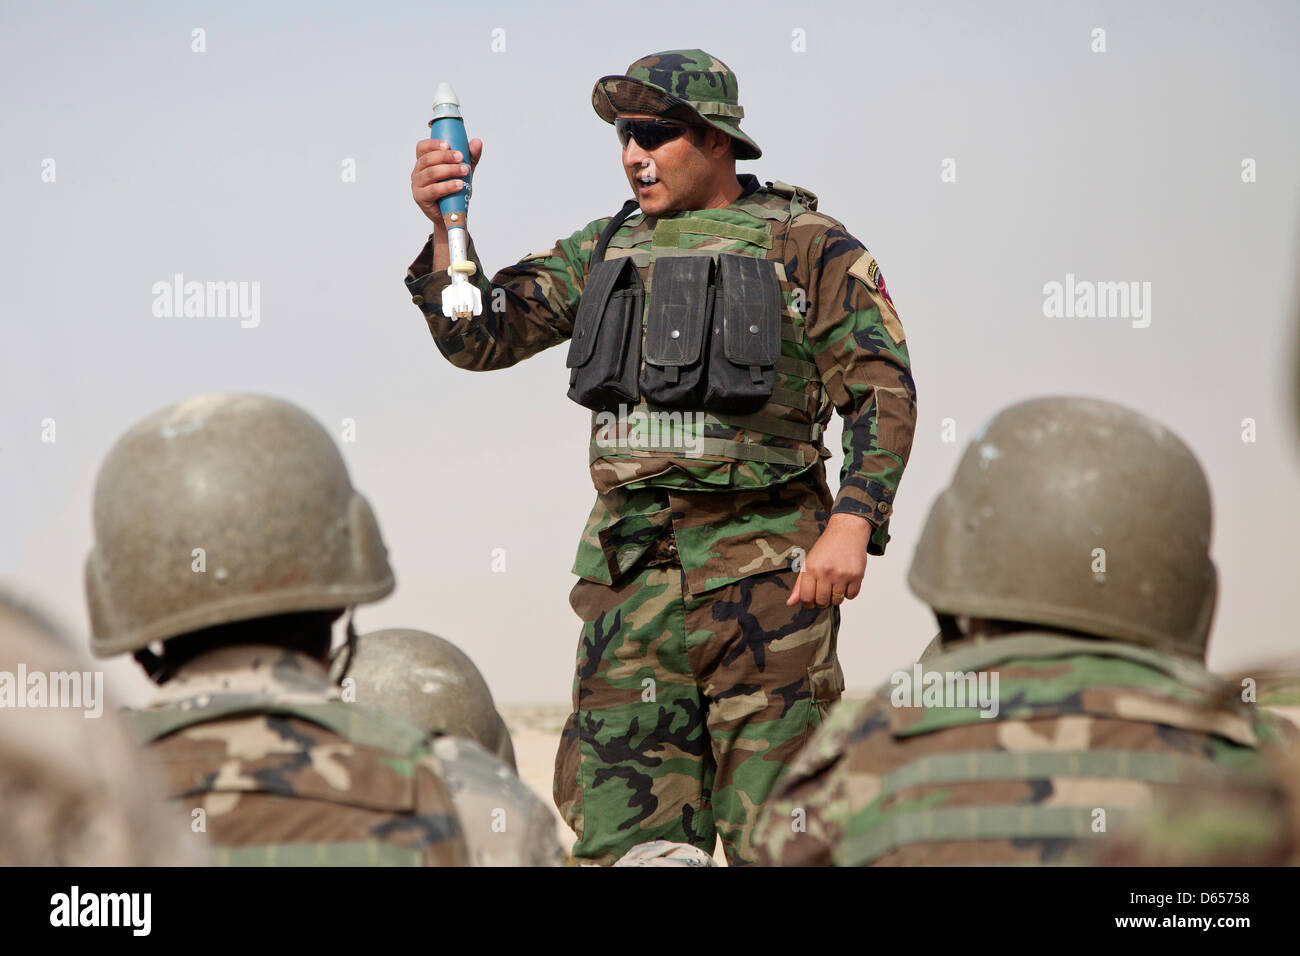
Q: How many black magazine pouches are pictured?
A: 3